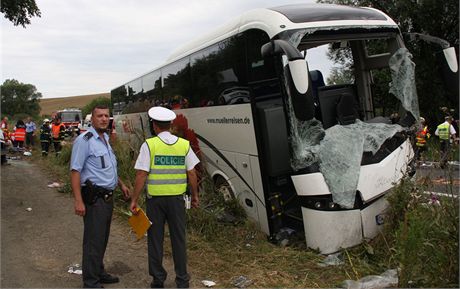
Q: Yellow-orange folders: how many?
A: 1